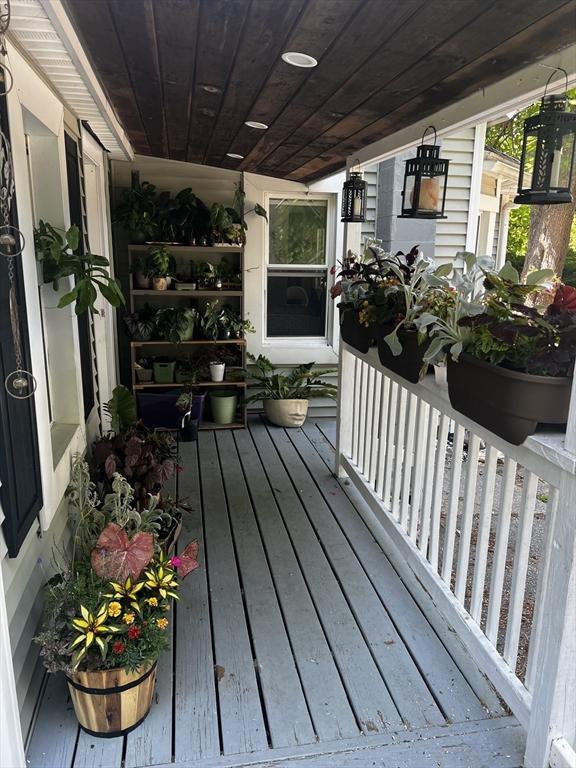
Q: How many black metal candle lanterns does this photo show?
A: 3